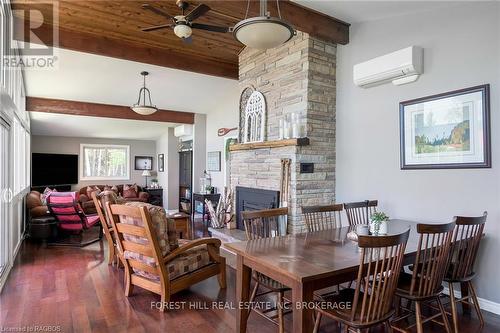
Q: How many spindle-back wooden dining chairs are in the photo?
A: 6